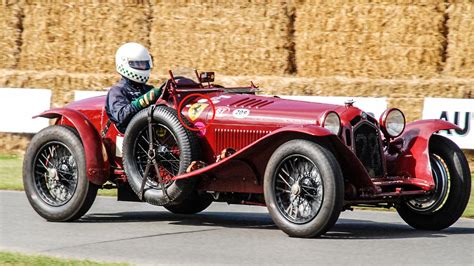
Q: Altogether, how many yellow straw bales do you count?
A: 5